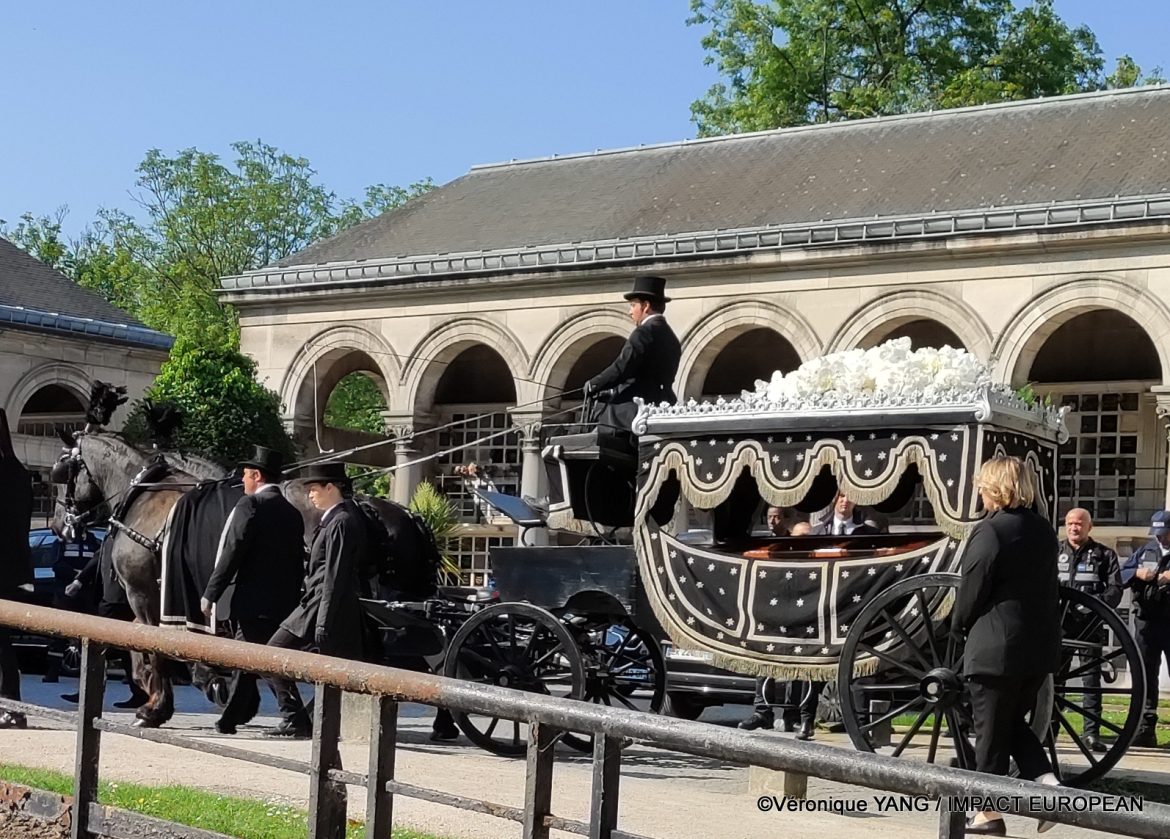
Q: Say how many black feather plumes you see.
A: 2